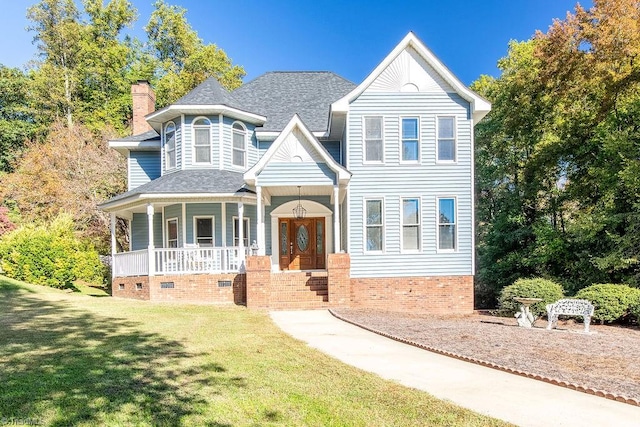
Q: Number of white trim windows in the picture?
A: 12